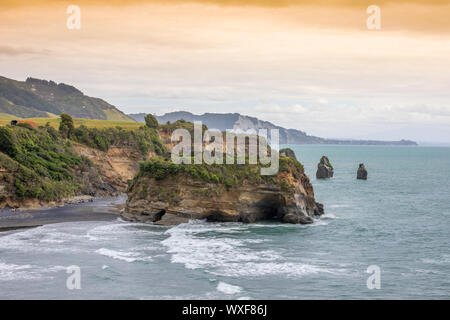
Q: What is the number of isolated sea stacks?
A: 2